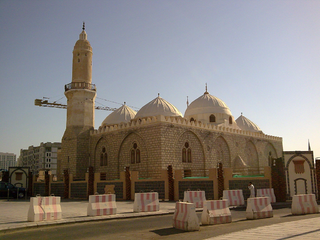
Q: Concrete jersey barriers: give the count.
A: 10